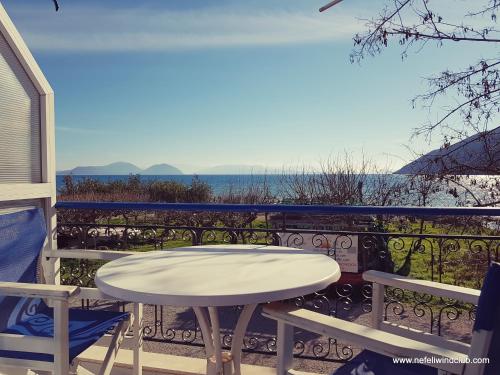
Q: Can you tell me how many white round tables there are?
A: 1